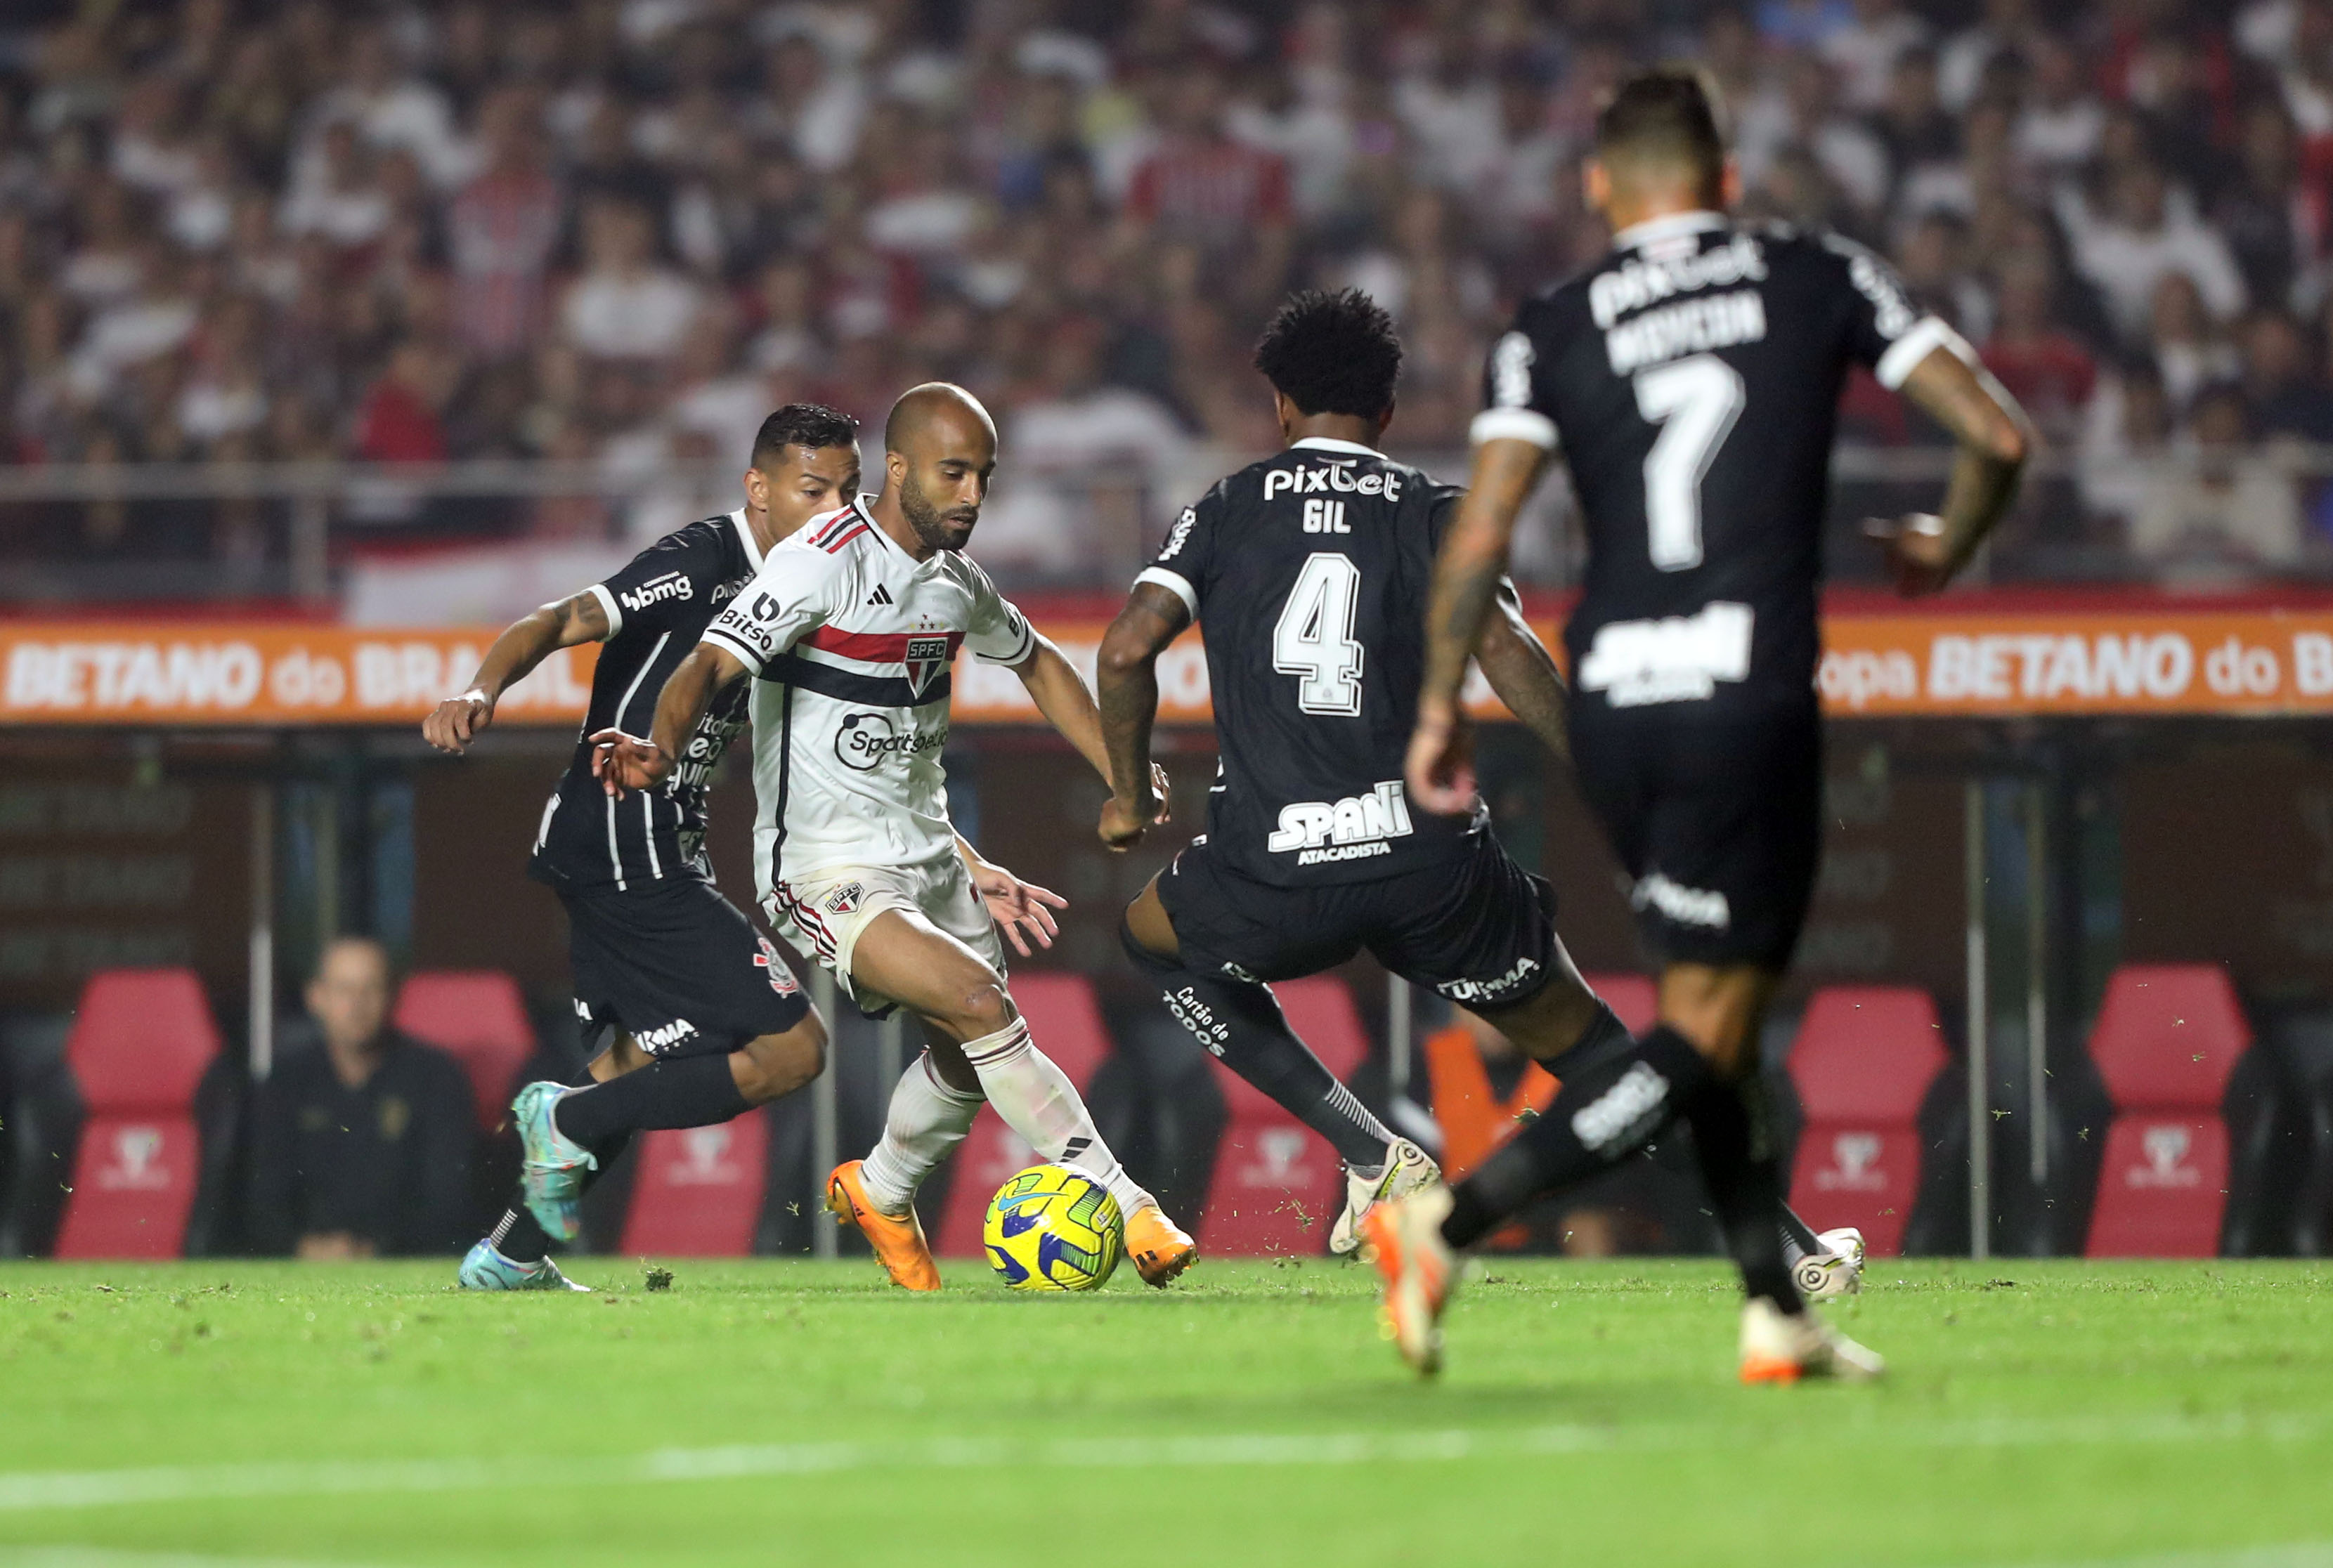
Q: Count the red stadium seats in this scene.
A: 8